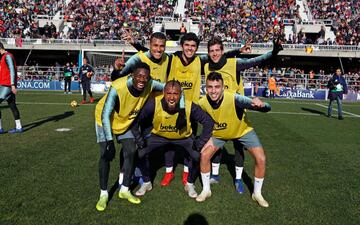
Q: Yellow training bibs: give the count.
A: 6